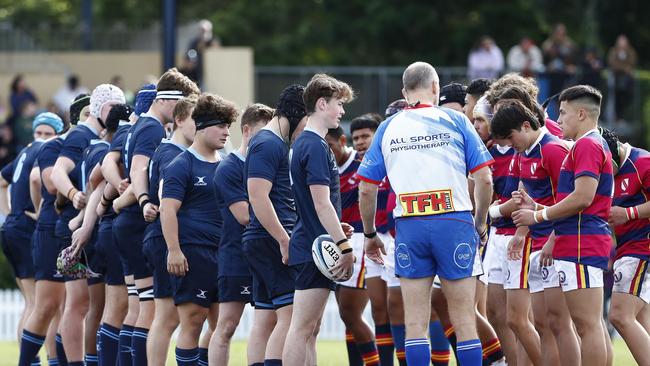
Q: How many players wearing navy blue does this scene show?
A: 11